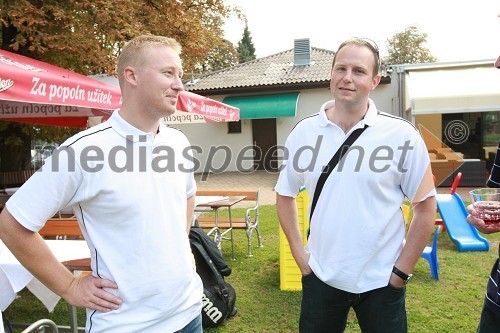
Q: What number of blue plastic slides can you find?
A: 1